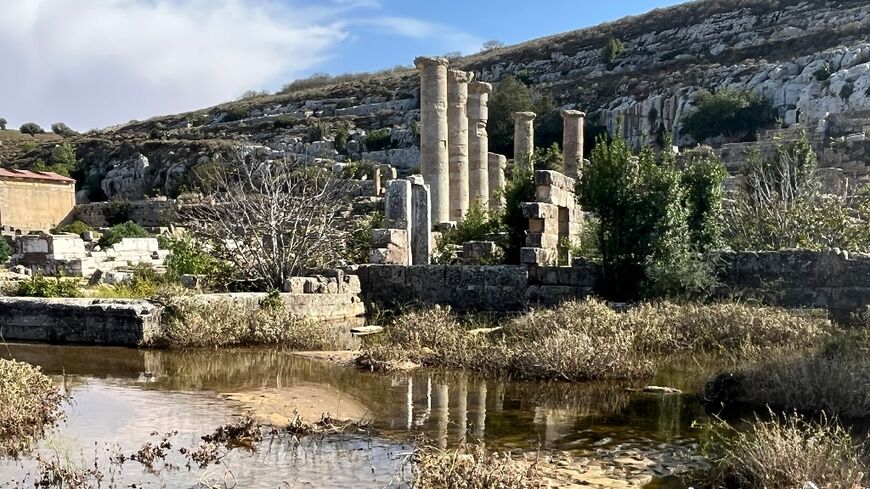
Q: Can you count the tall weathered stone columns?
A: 5